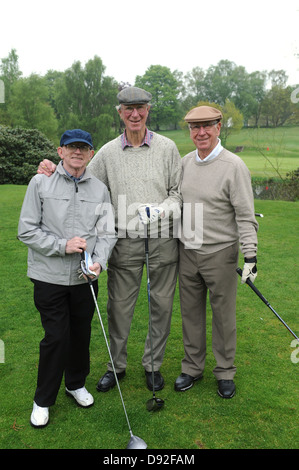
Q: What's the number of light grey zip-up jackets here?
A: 1